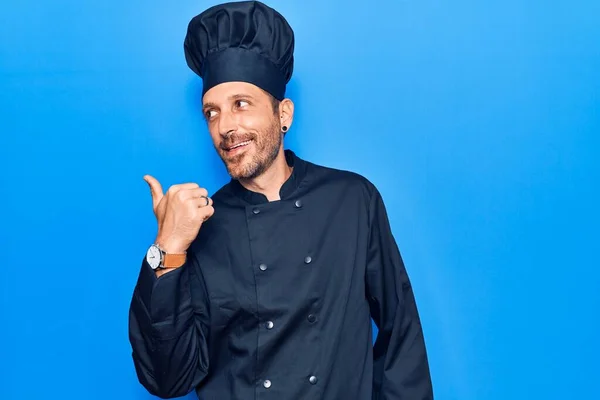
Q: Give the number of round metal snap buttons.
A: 8